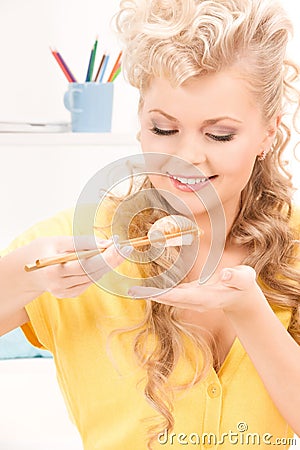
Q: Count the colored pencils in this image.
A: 9